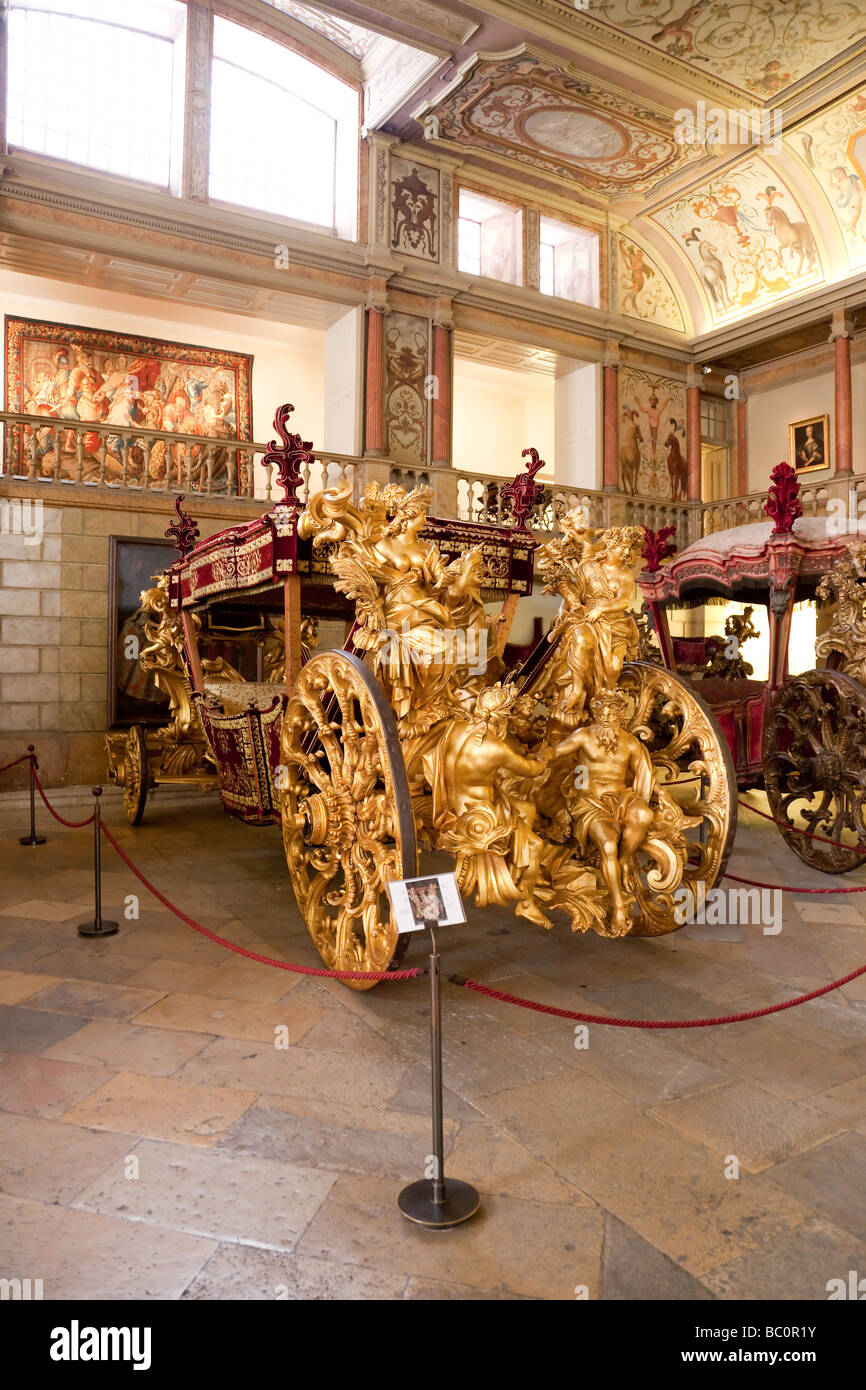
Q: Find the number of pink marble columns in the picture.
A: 6